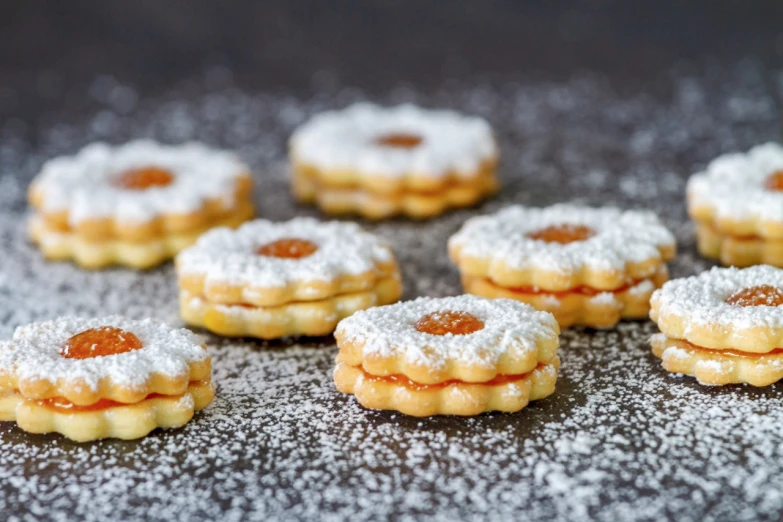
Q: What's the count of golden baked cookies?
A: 8